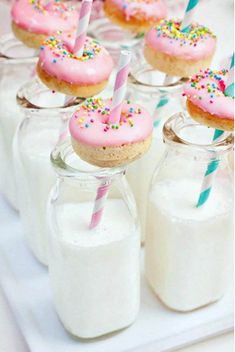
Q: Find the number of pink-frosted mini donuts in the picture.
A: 6